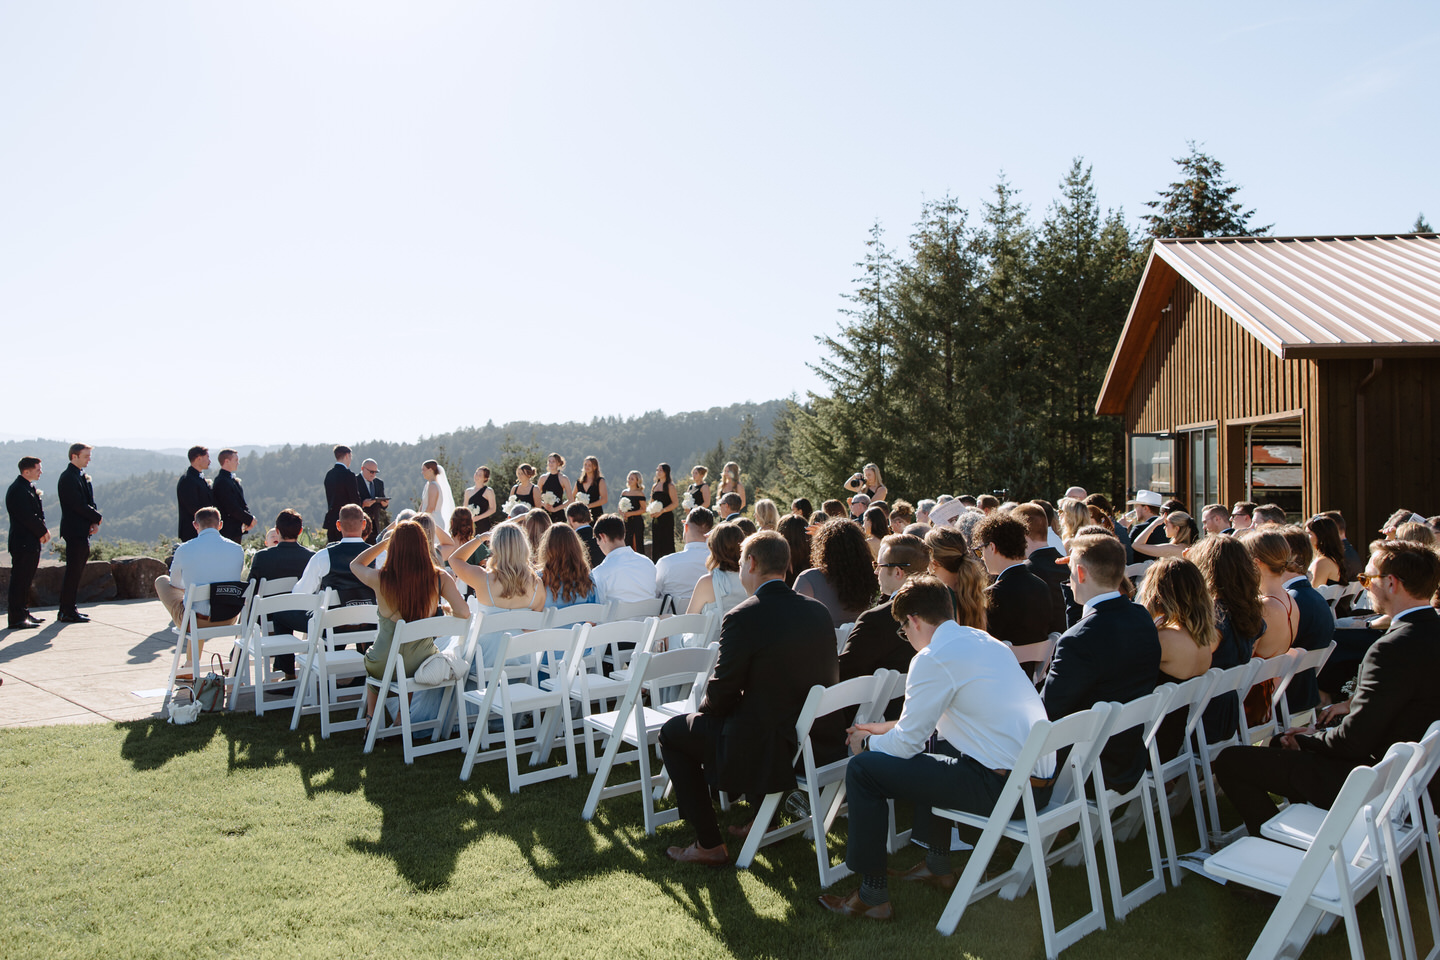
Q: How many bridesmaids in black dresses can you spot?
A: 8